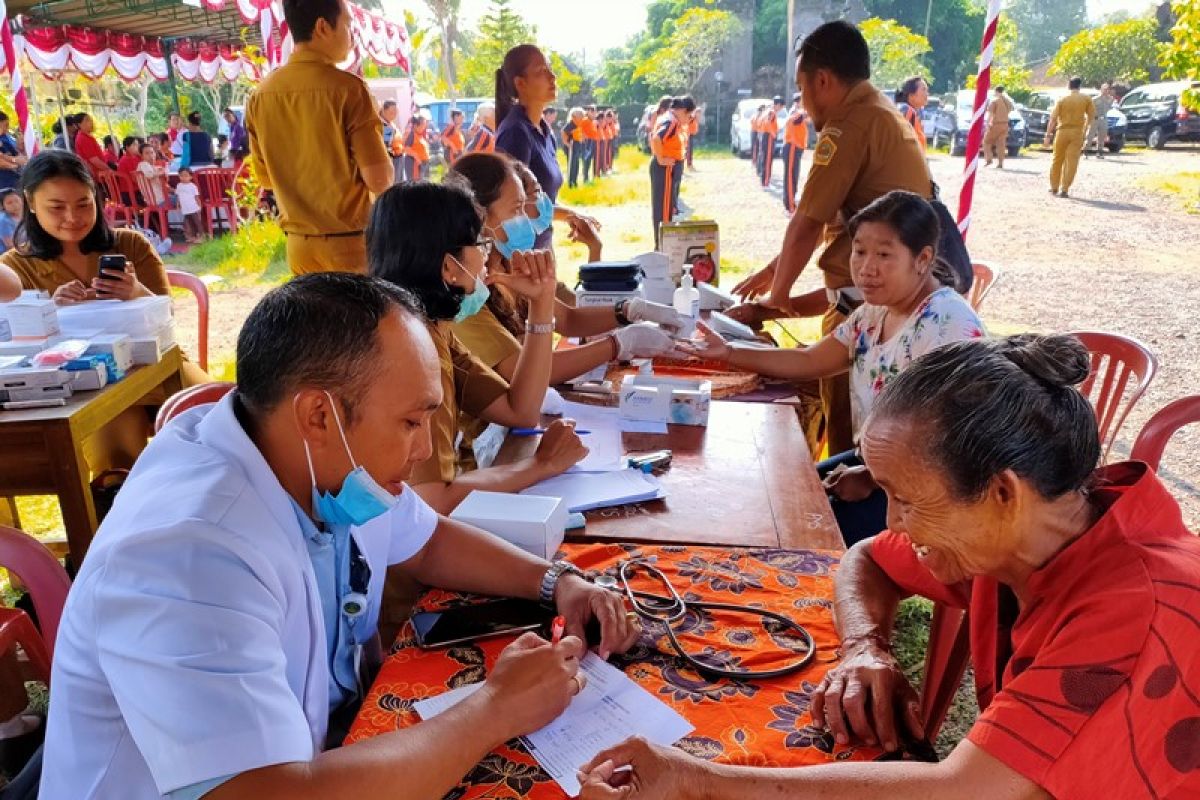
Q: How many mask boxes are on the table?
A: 2